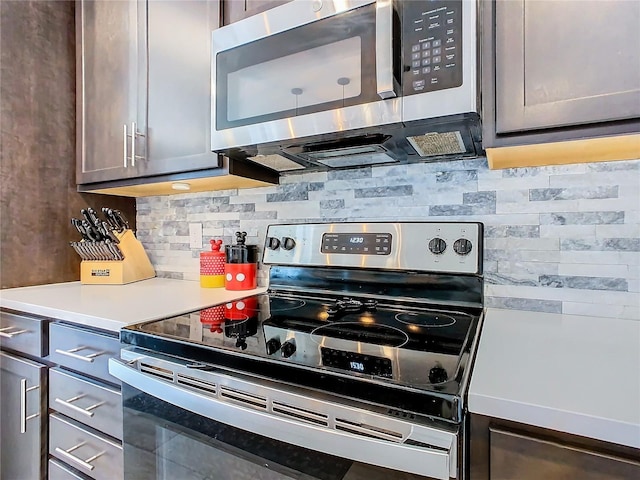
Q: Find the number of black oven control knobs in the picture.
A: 4